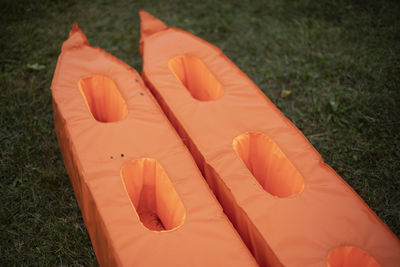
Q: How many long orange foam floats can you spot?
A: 2